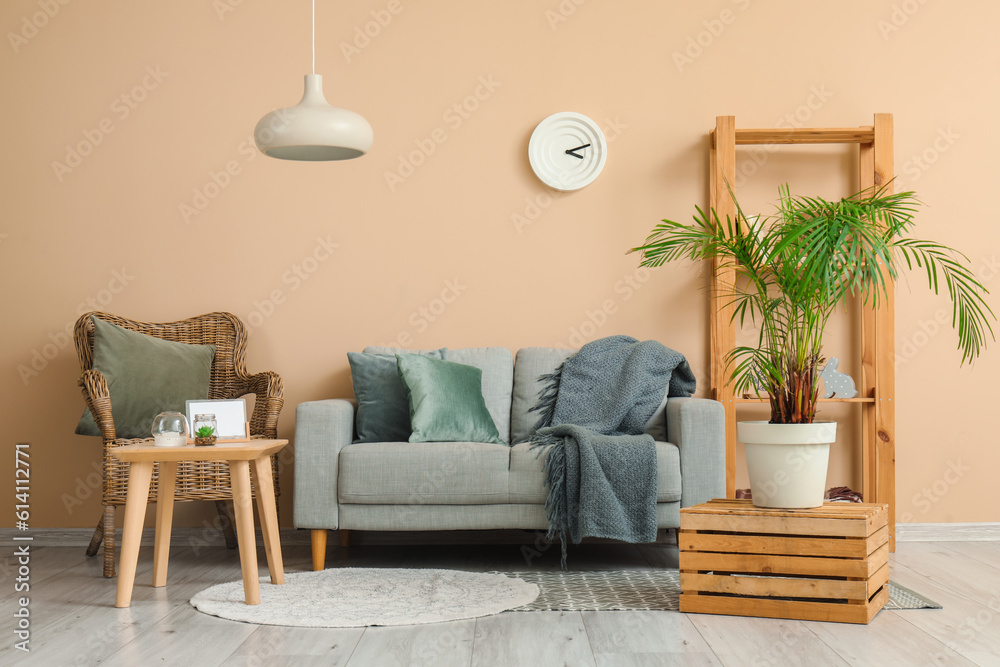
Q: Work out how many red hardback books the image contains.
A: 0